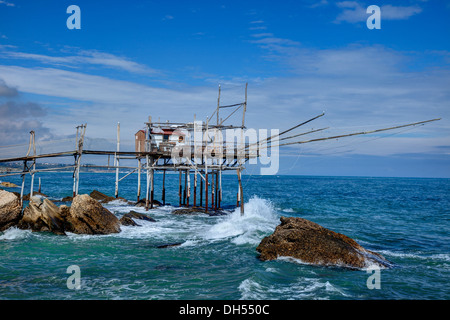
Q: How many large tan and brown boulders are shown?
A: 4